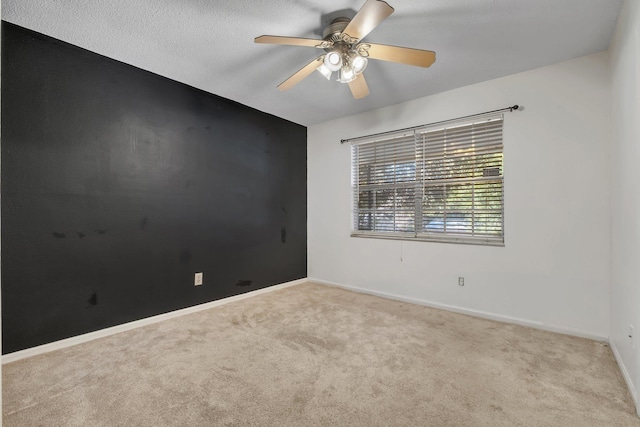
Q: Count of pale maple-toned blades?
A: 5